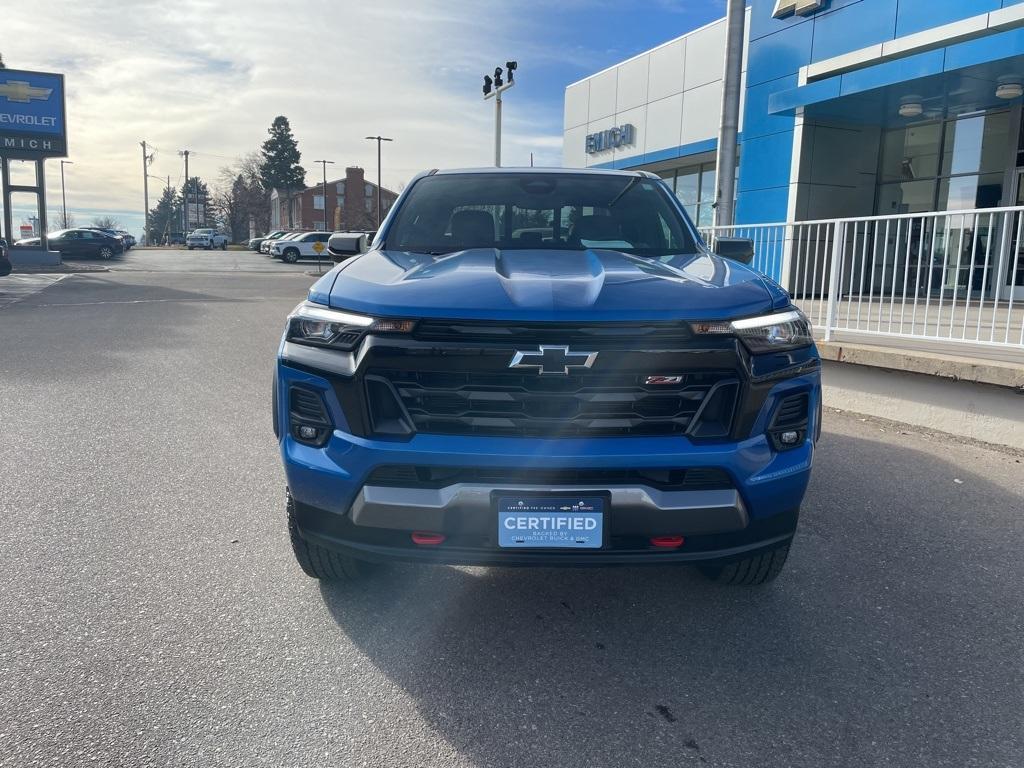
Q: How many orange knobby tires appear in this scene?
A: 0